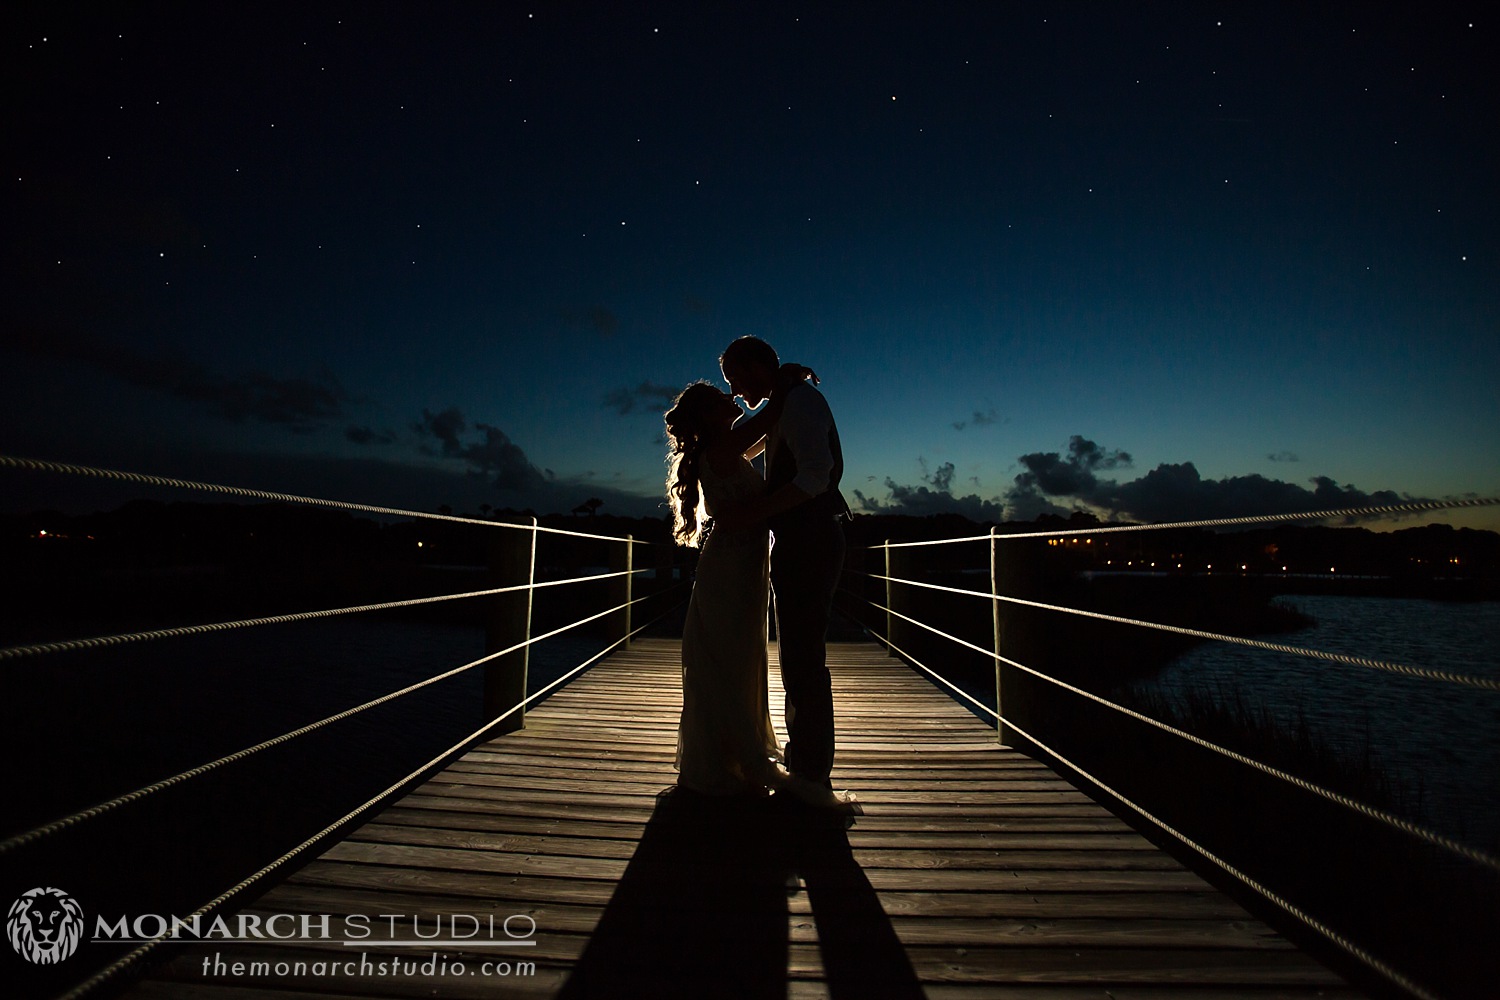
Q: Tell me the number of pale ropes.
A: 8